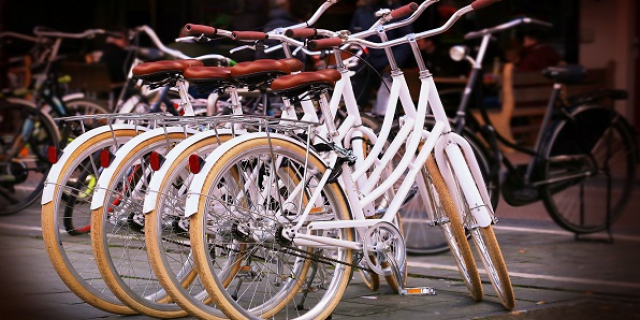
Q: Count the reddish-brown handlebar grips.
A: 6